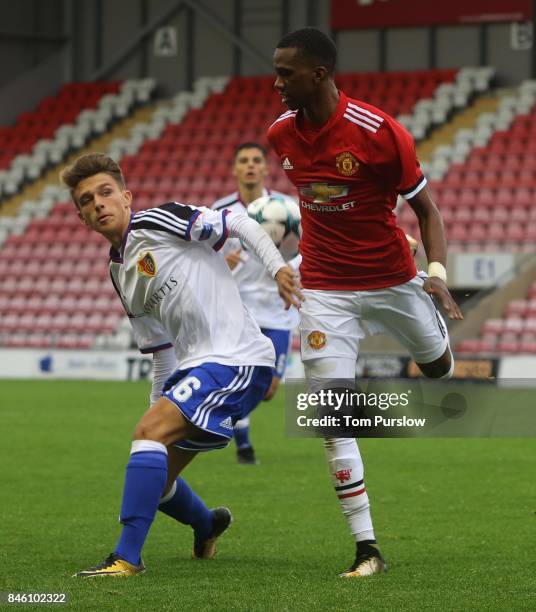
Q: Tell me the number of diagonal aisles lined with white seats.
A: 2